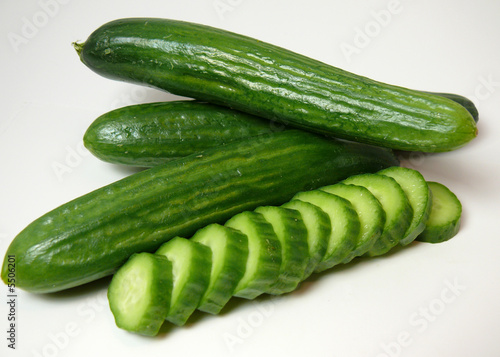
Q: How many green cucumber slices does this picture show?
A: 11